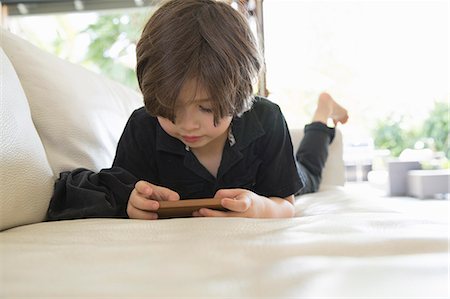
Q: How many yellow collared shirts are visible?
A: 0